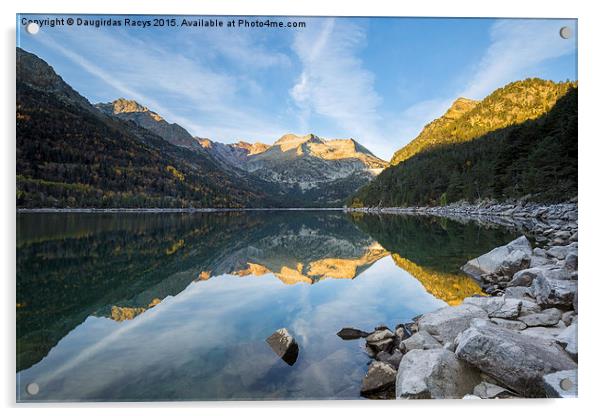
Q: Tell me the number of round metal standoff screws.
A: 4